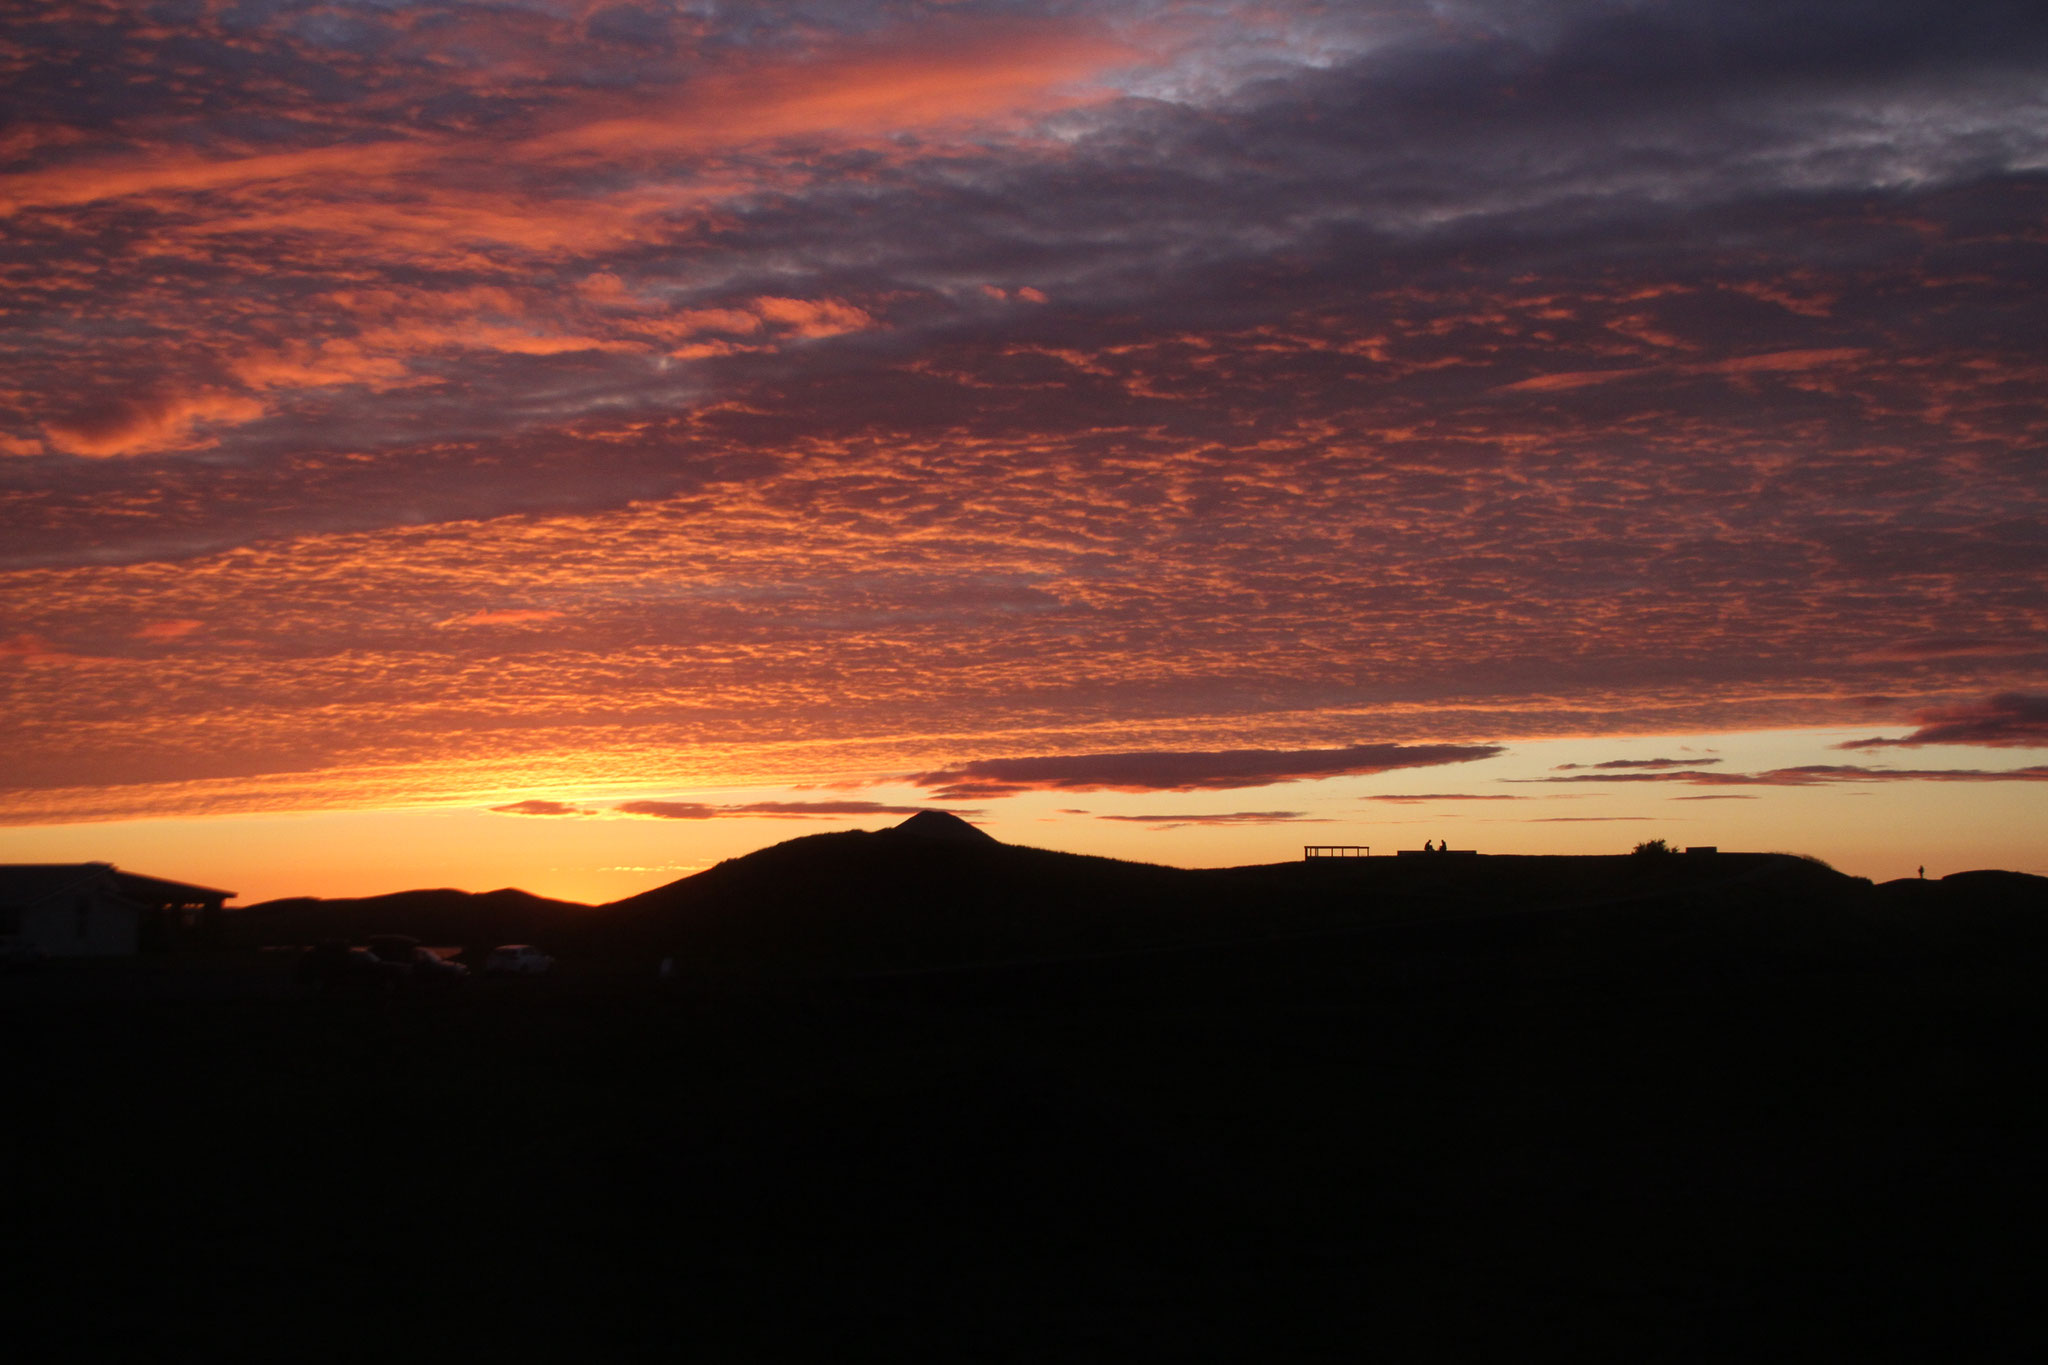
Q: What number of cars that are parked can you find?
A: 3